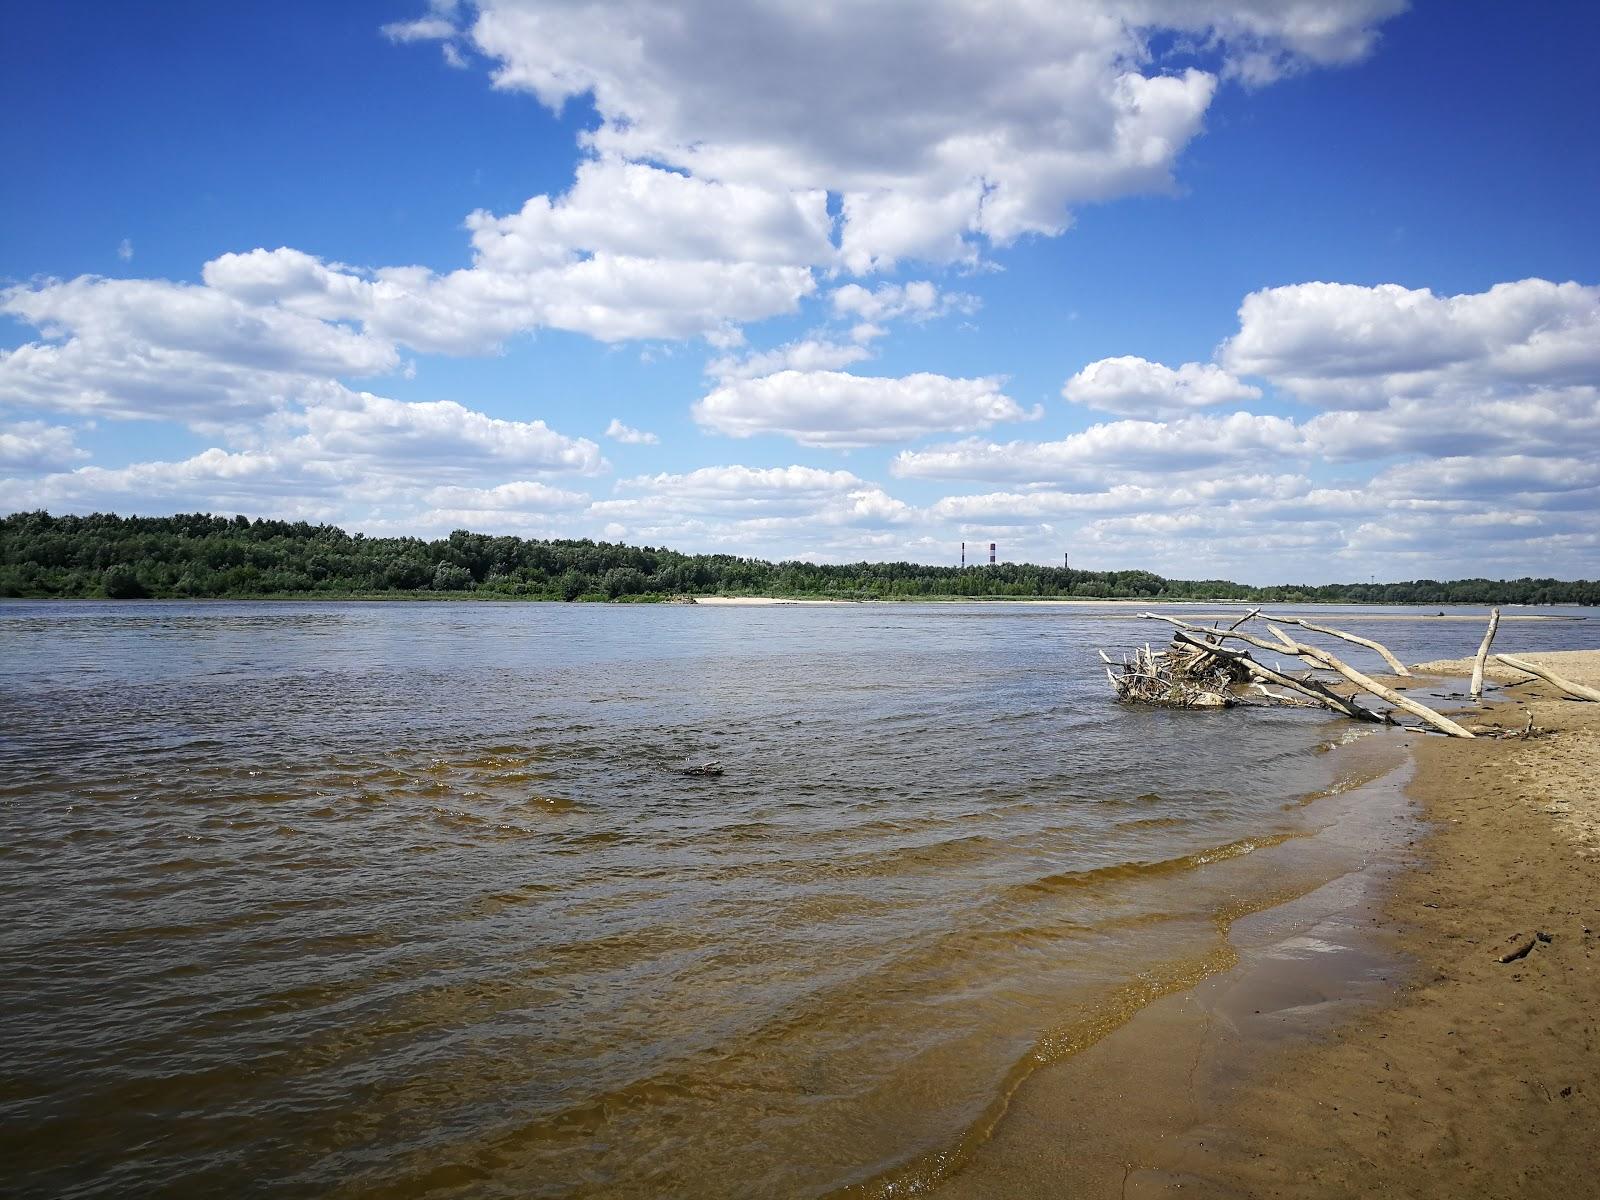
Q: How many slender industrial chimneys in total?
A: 3